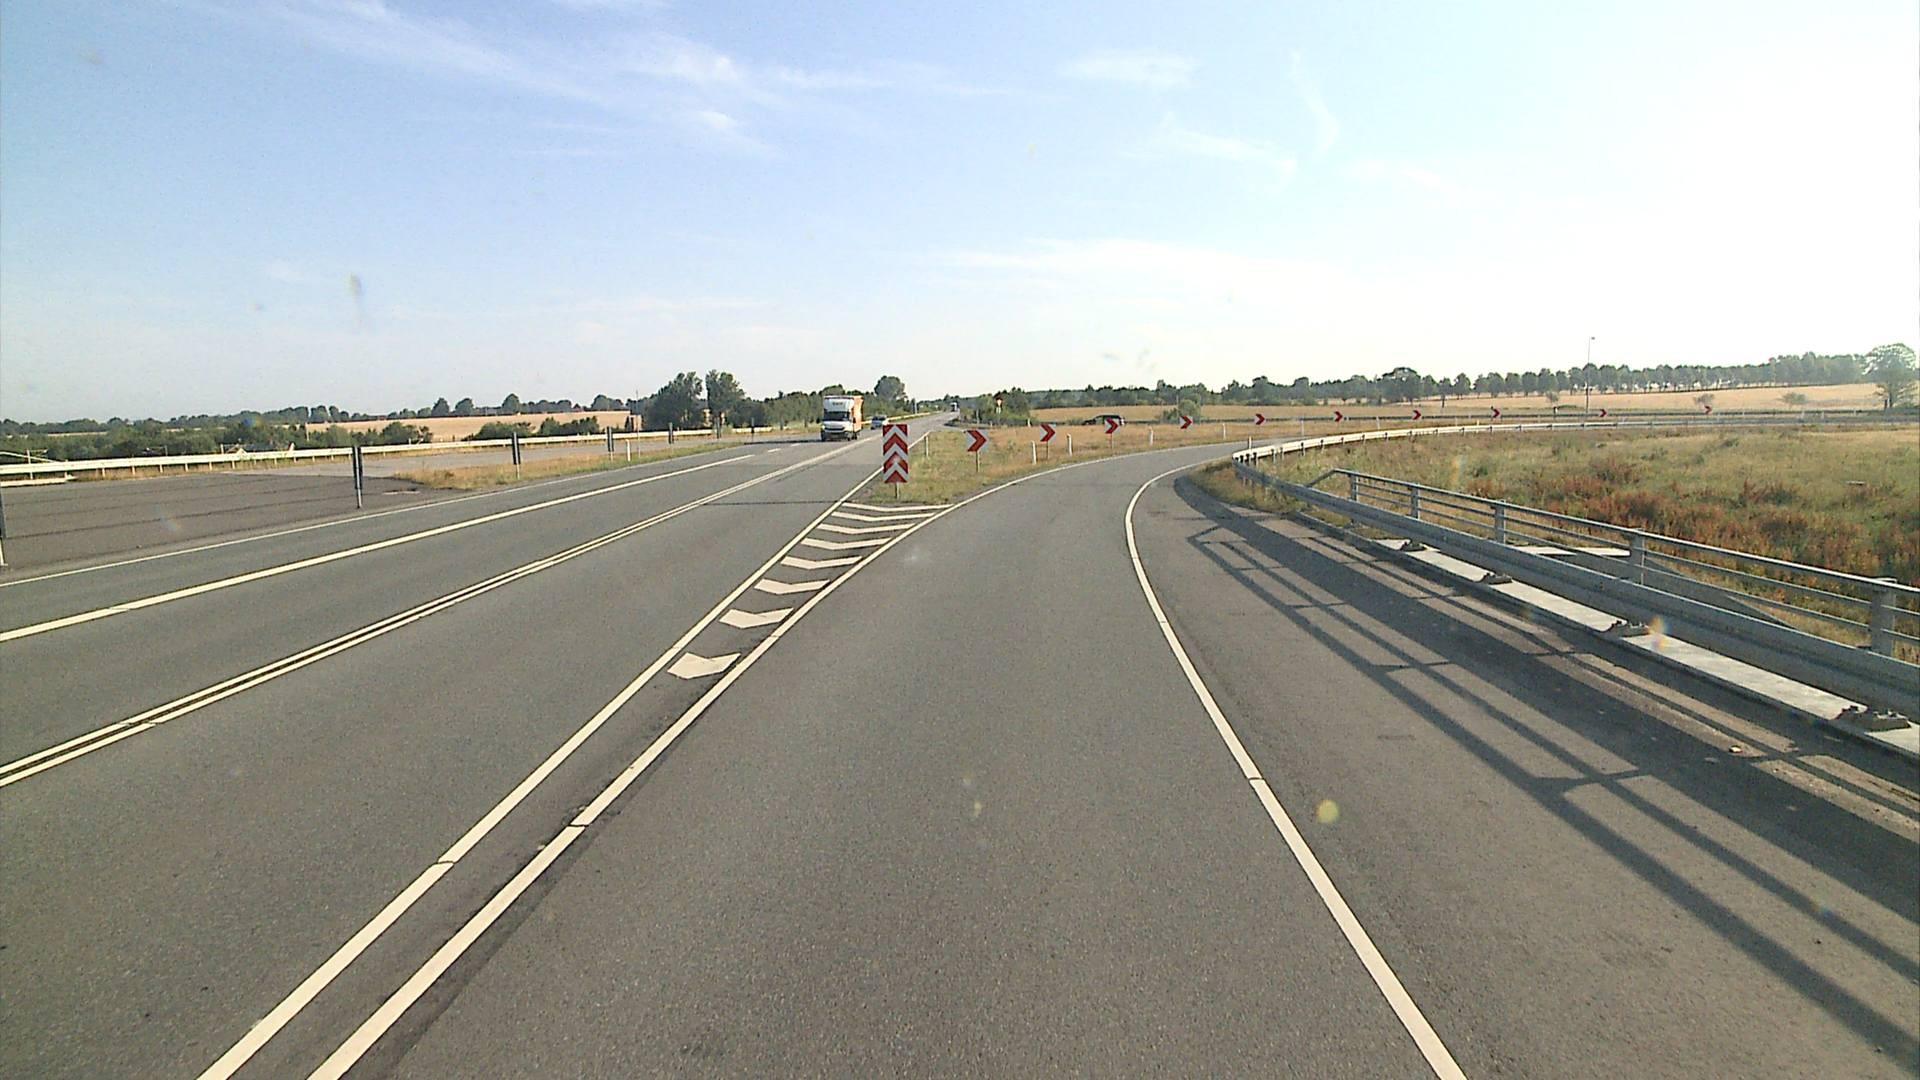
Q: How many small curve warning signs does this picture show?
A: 10